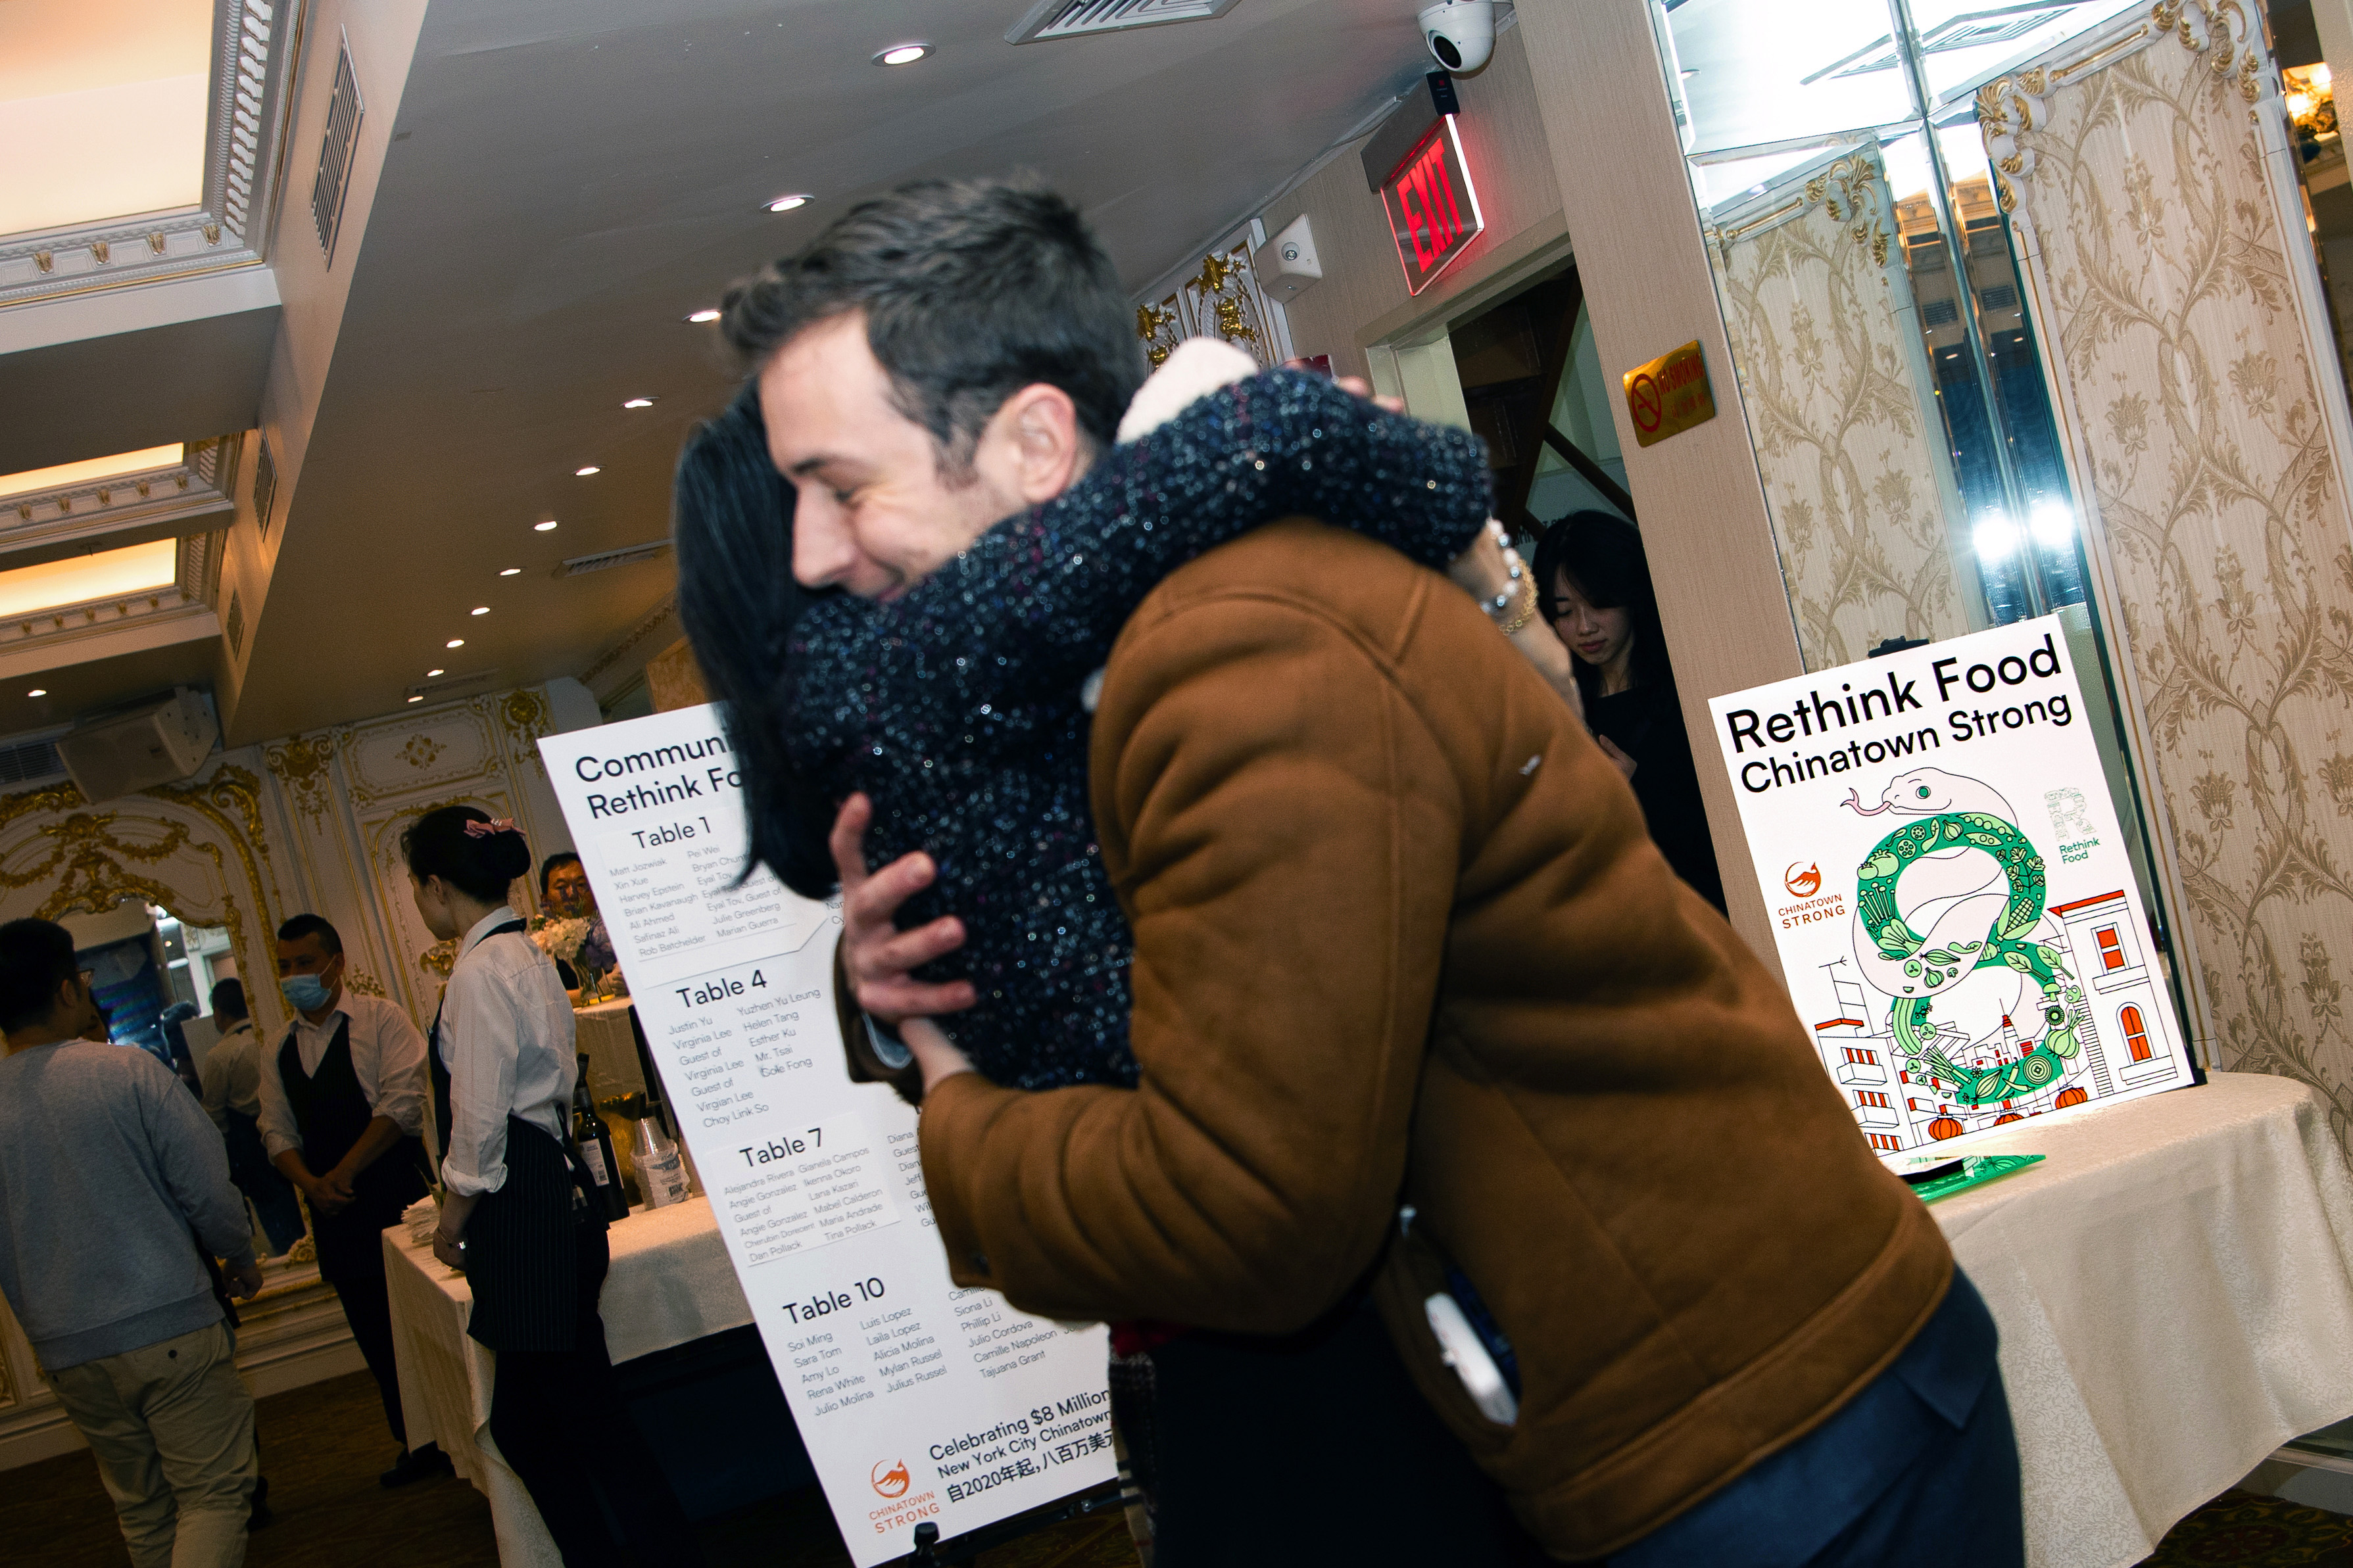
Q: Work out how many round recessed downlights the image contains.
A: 12